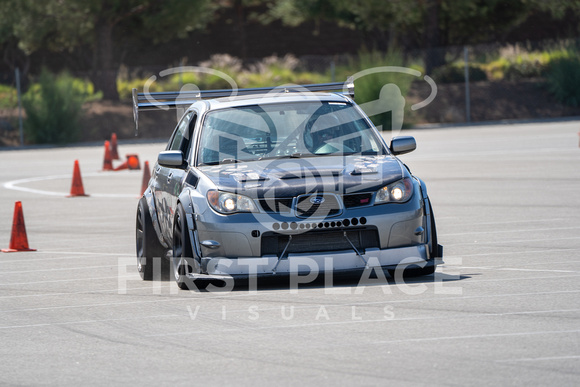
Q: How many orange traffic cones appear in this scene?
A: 6